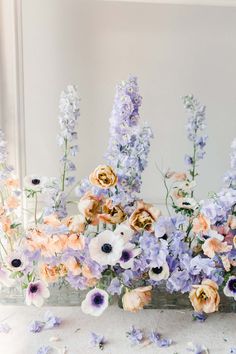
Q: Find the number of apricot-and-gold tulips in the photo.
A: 6